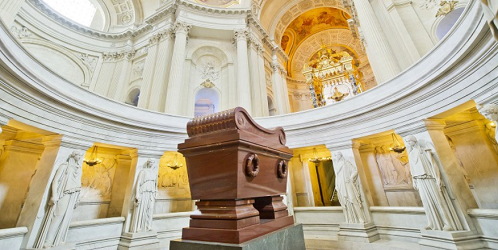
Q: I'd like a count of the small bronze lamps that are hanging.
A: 4